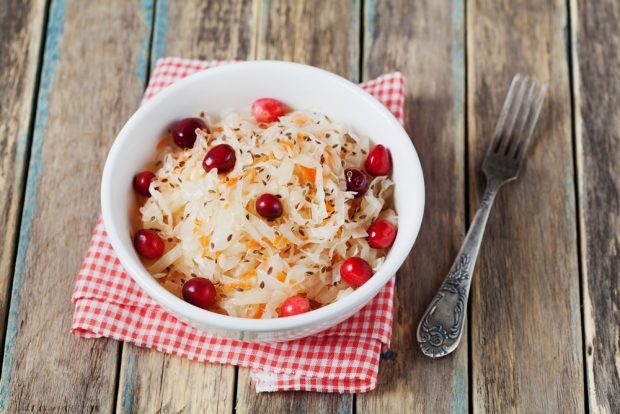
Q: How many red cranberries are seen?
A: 12